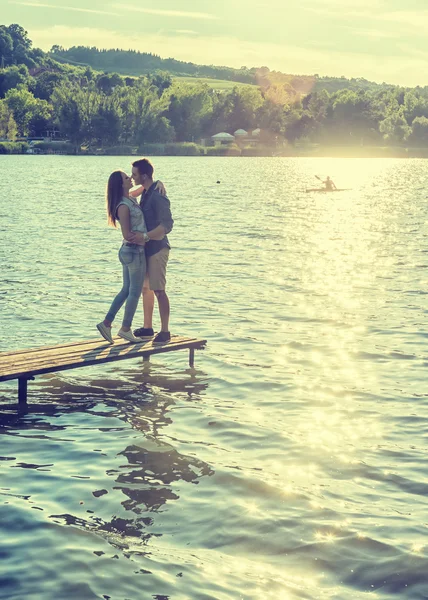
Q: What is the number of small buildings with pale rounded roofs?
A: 3